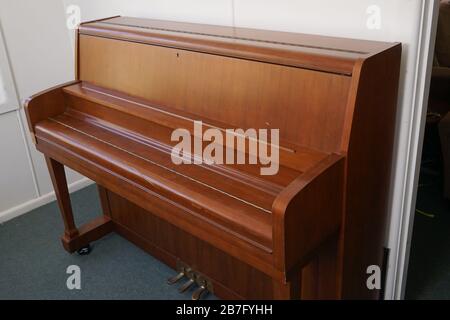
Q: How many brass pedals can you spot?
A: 3